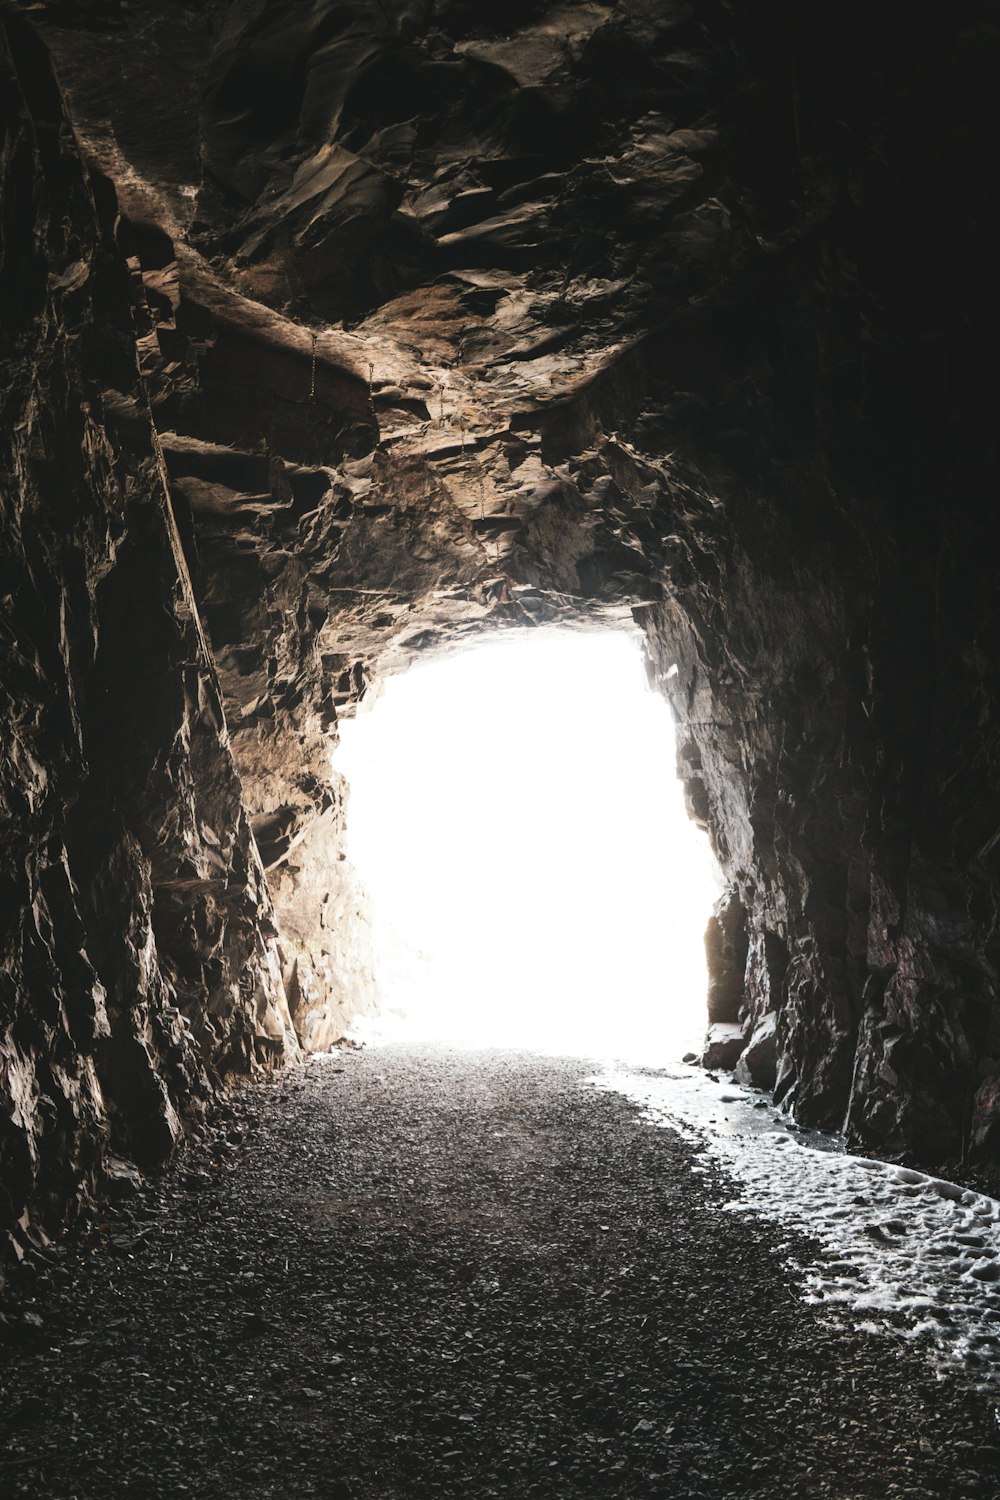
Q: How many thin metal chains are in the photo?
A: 6